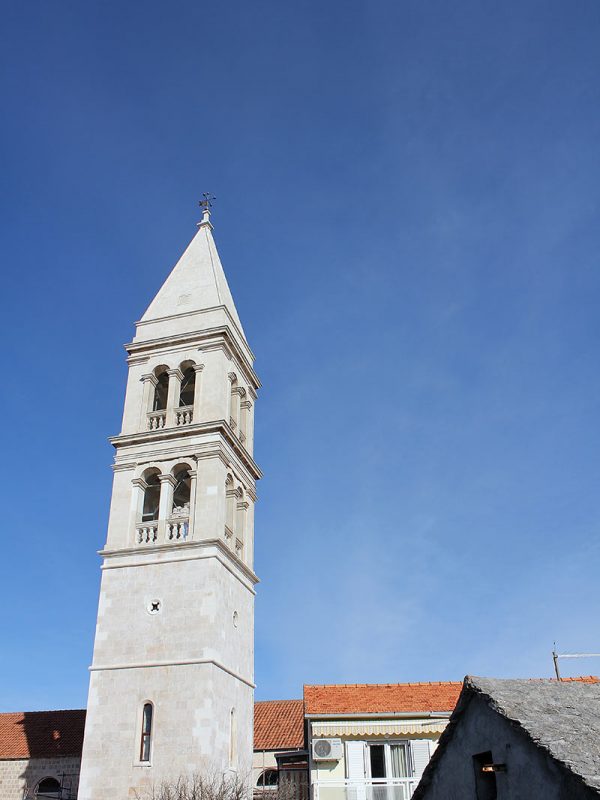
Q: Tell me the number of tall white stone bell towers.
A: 1